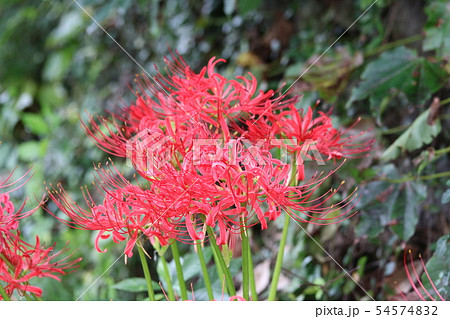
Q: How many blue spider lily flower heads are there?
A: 0